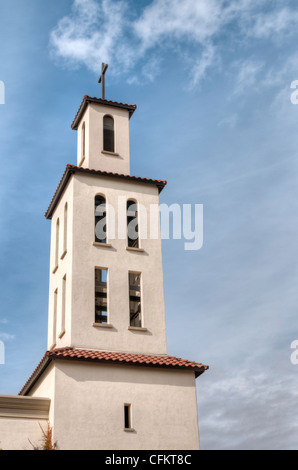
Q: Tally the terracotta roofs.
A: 3